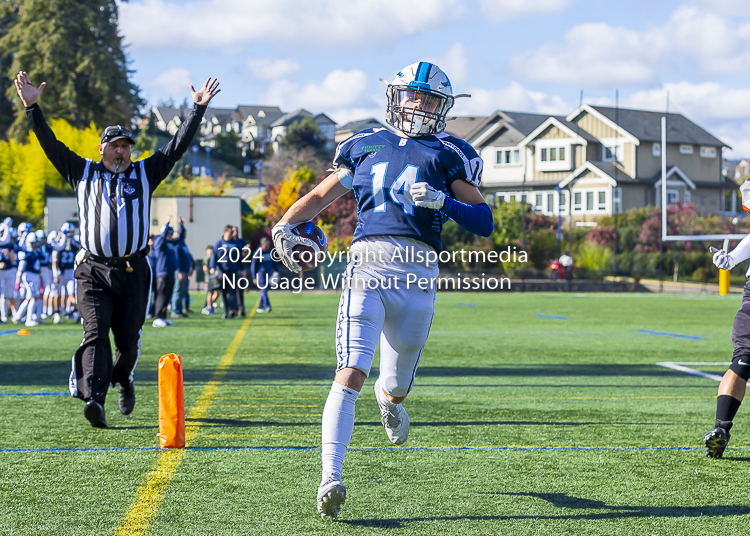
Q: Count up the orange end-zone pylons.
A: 1